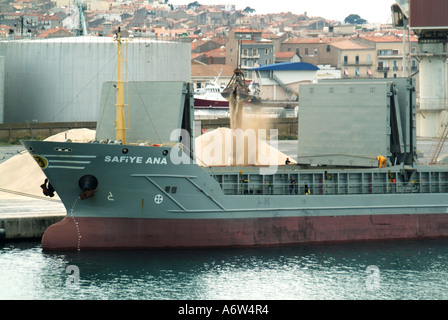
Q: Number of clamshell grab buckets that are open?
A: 1